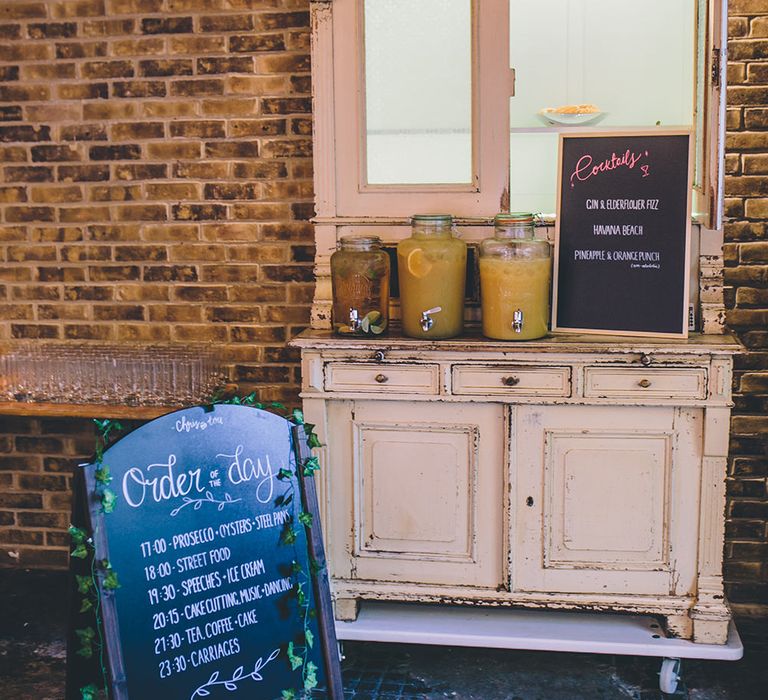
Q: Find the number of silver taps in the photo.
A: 3